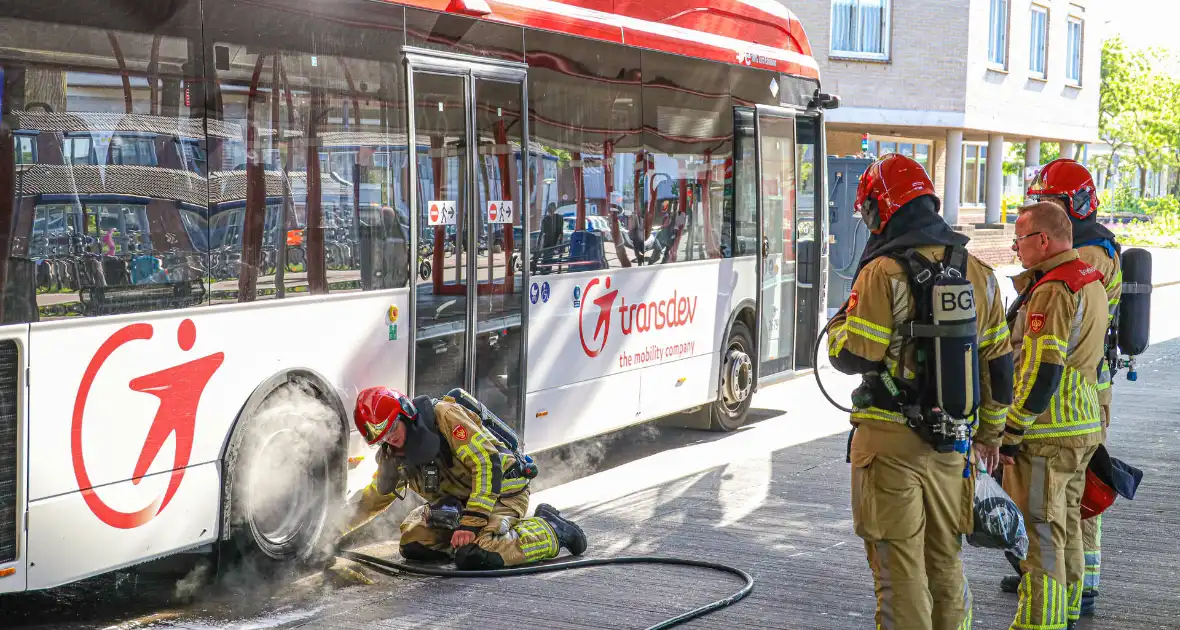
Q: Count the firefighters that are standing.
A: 3